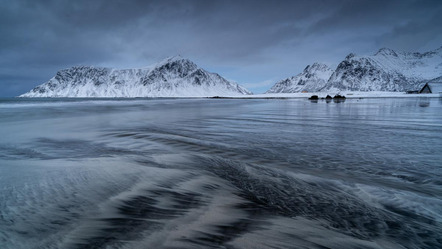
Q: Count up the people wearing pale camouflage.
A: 0